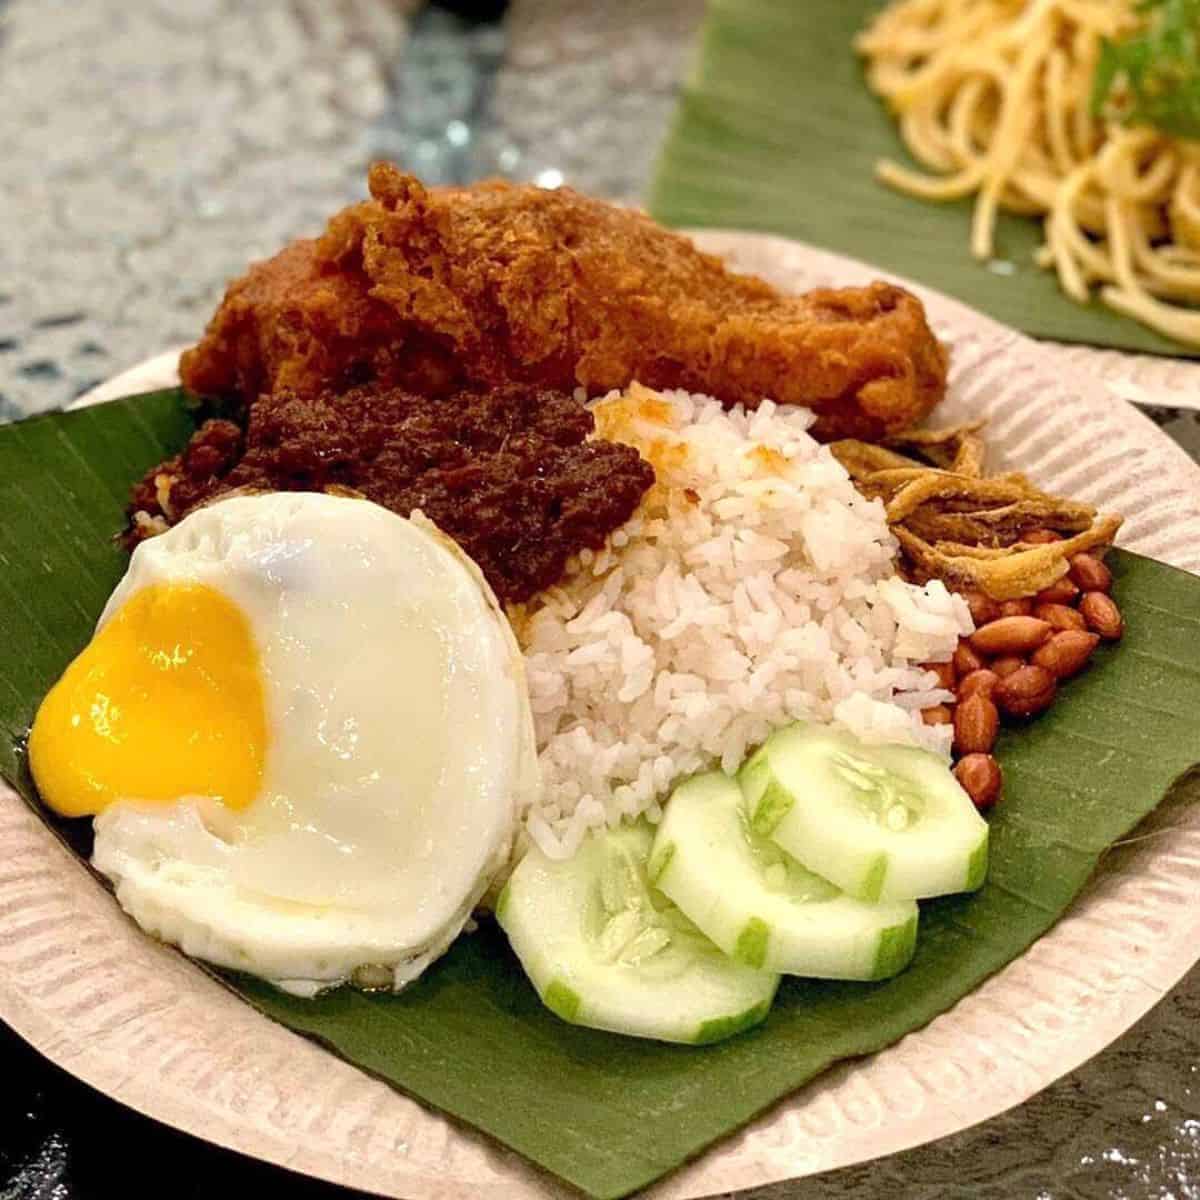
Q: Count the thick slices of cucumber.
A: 3